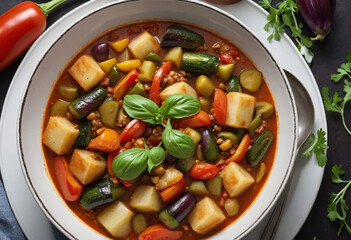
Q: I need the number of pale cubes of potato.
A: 10